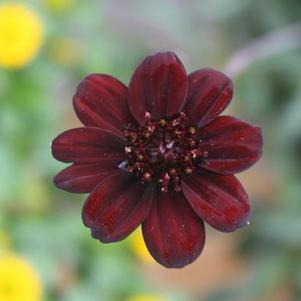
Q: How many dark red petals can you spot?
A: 9